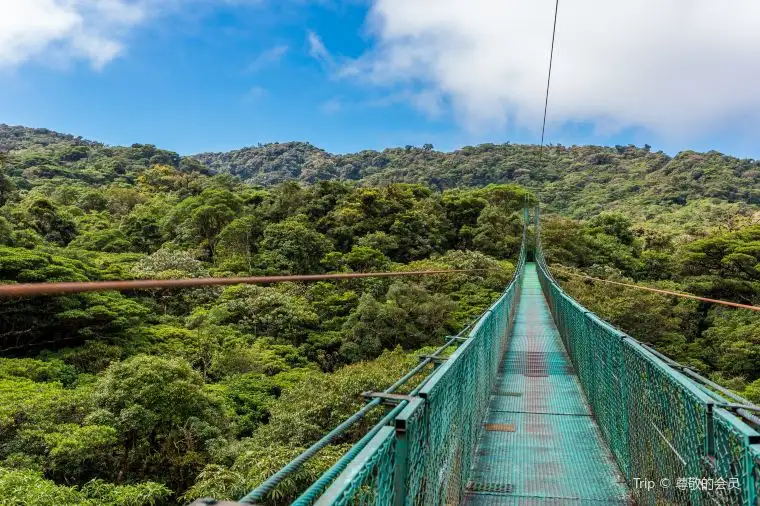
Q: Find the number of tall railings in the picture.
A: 2